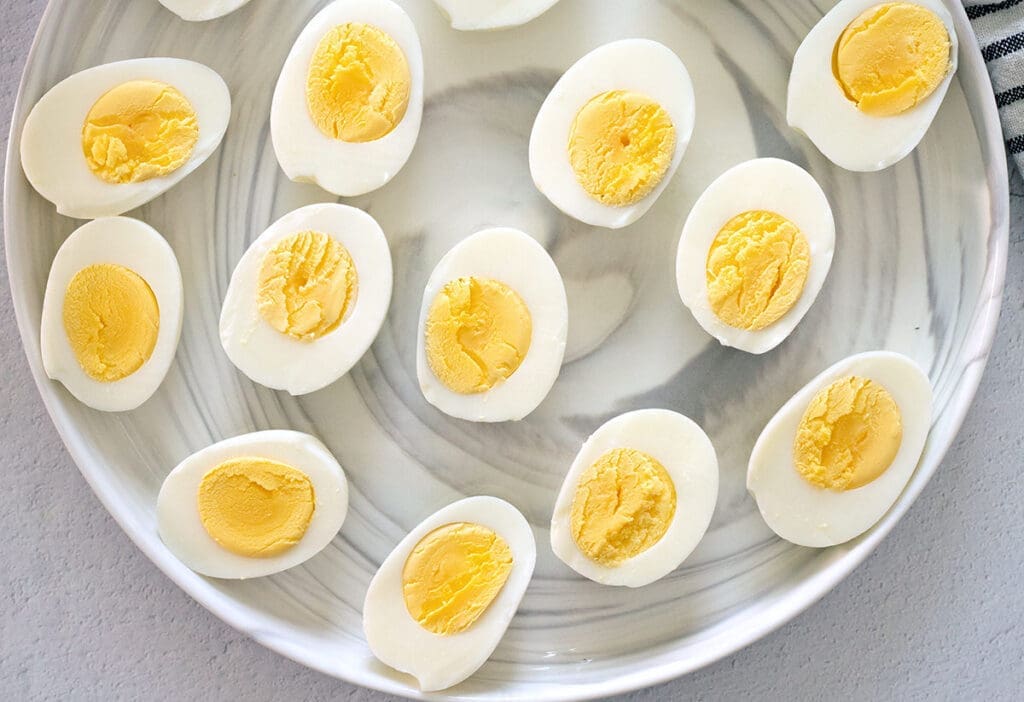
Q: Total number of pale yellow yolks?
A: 12